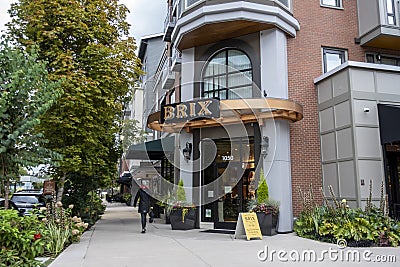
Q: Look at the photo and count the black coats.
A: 1